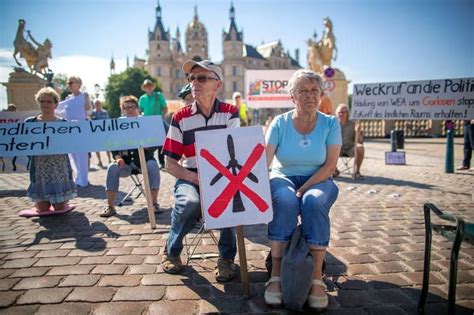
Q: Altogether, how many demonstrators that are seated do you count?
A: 4